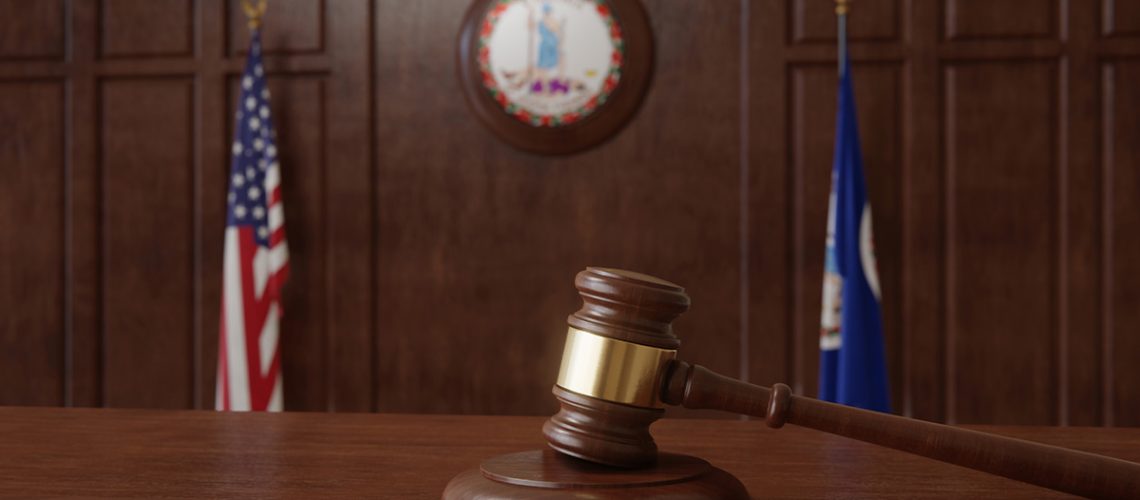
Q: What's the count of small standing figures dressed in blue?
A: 1